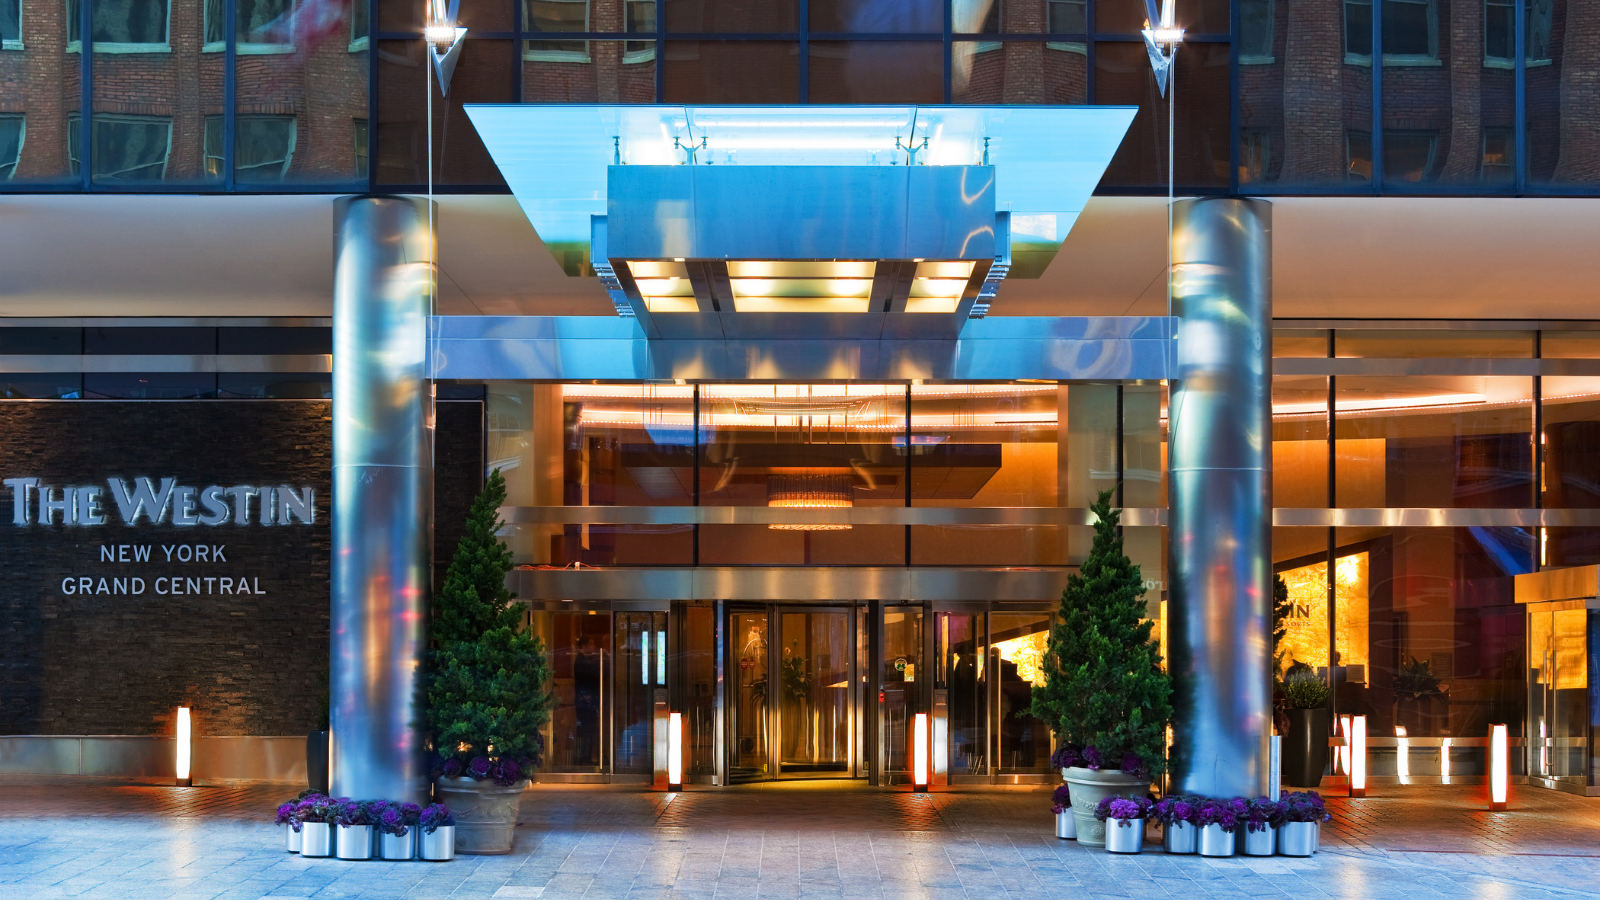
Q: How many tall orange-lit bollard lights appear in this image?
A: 5